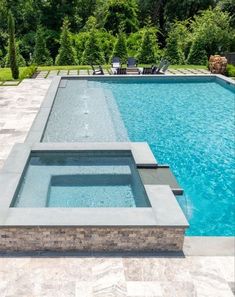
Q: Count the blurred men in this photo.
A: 0